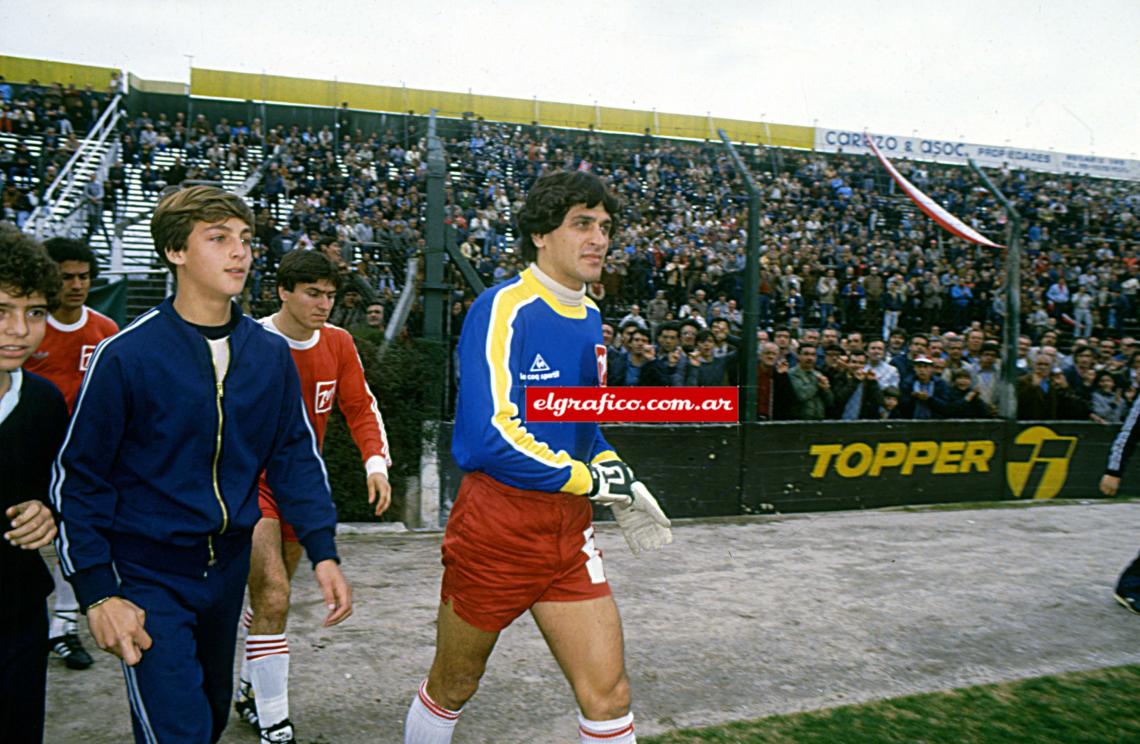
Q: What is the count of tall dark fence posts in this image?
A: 3